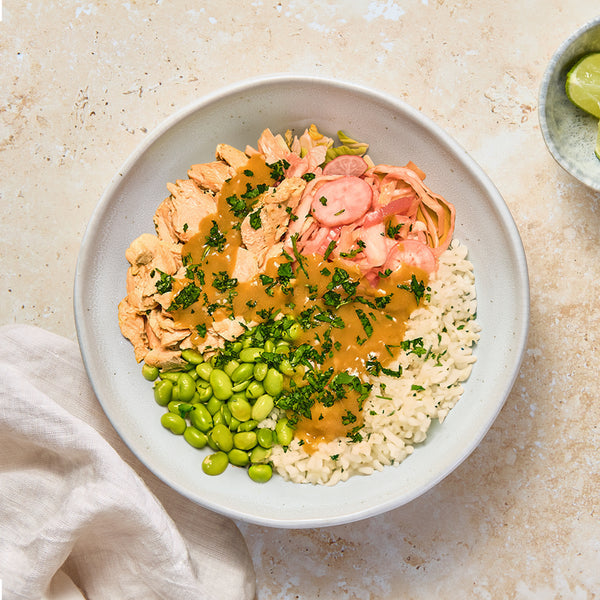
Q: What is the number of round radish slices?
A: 3